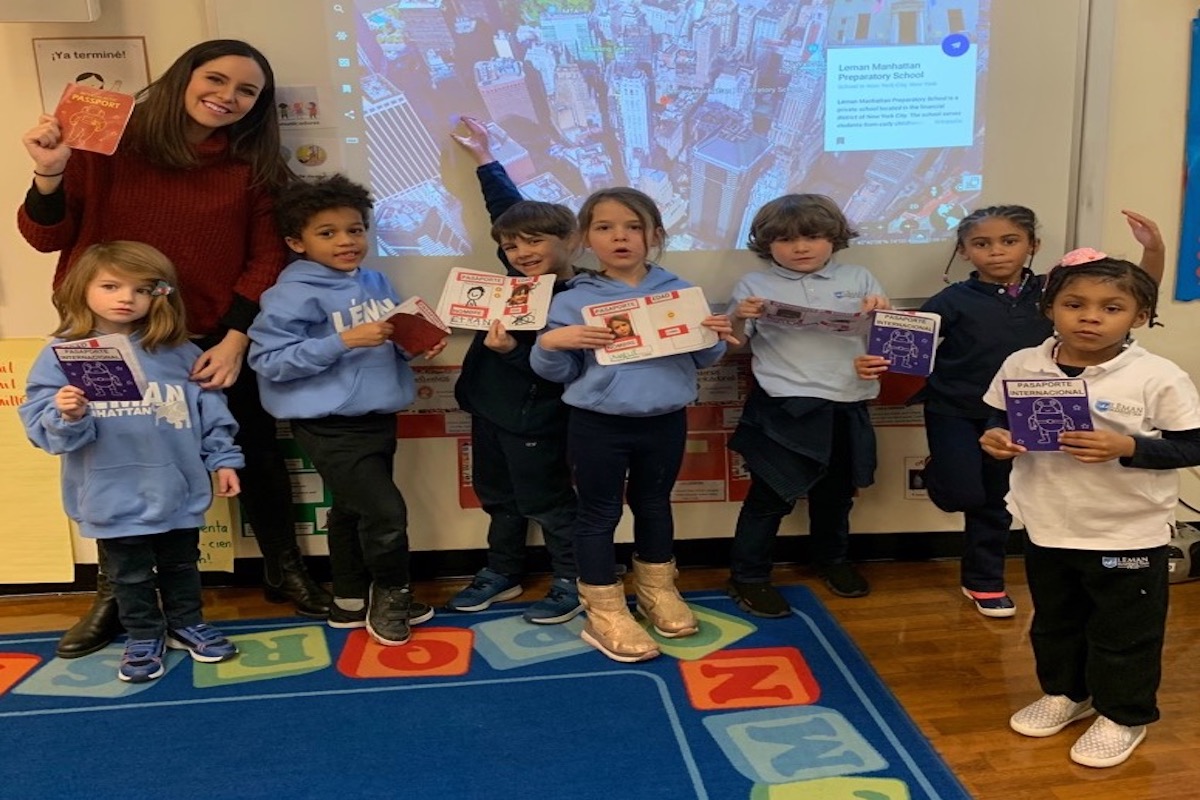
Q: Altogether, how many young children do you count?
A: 7